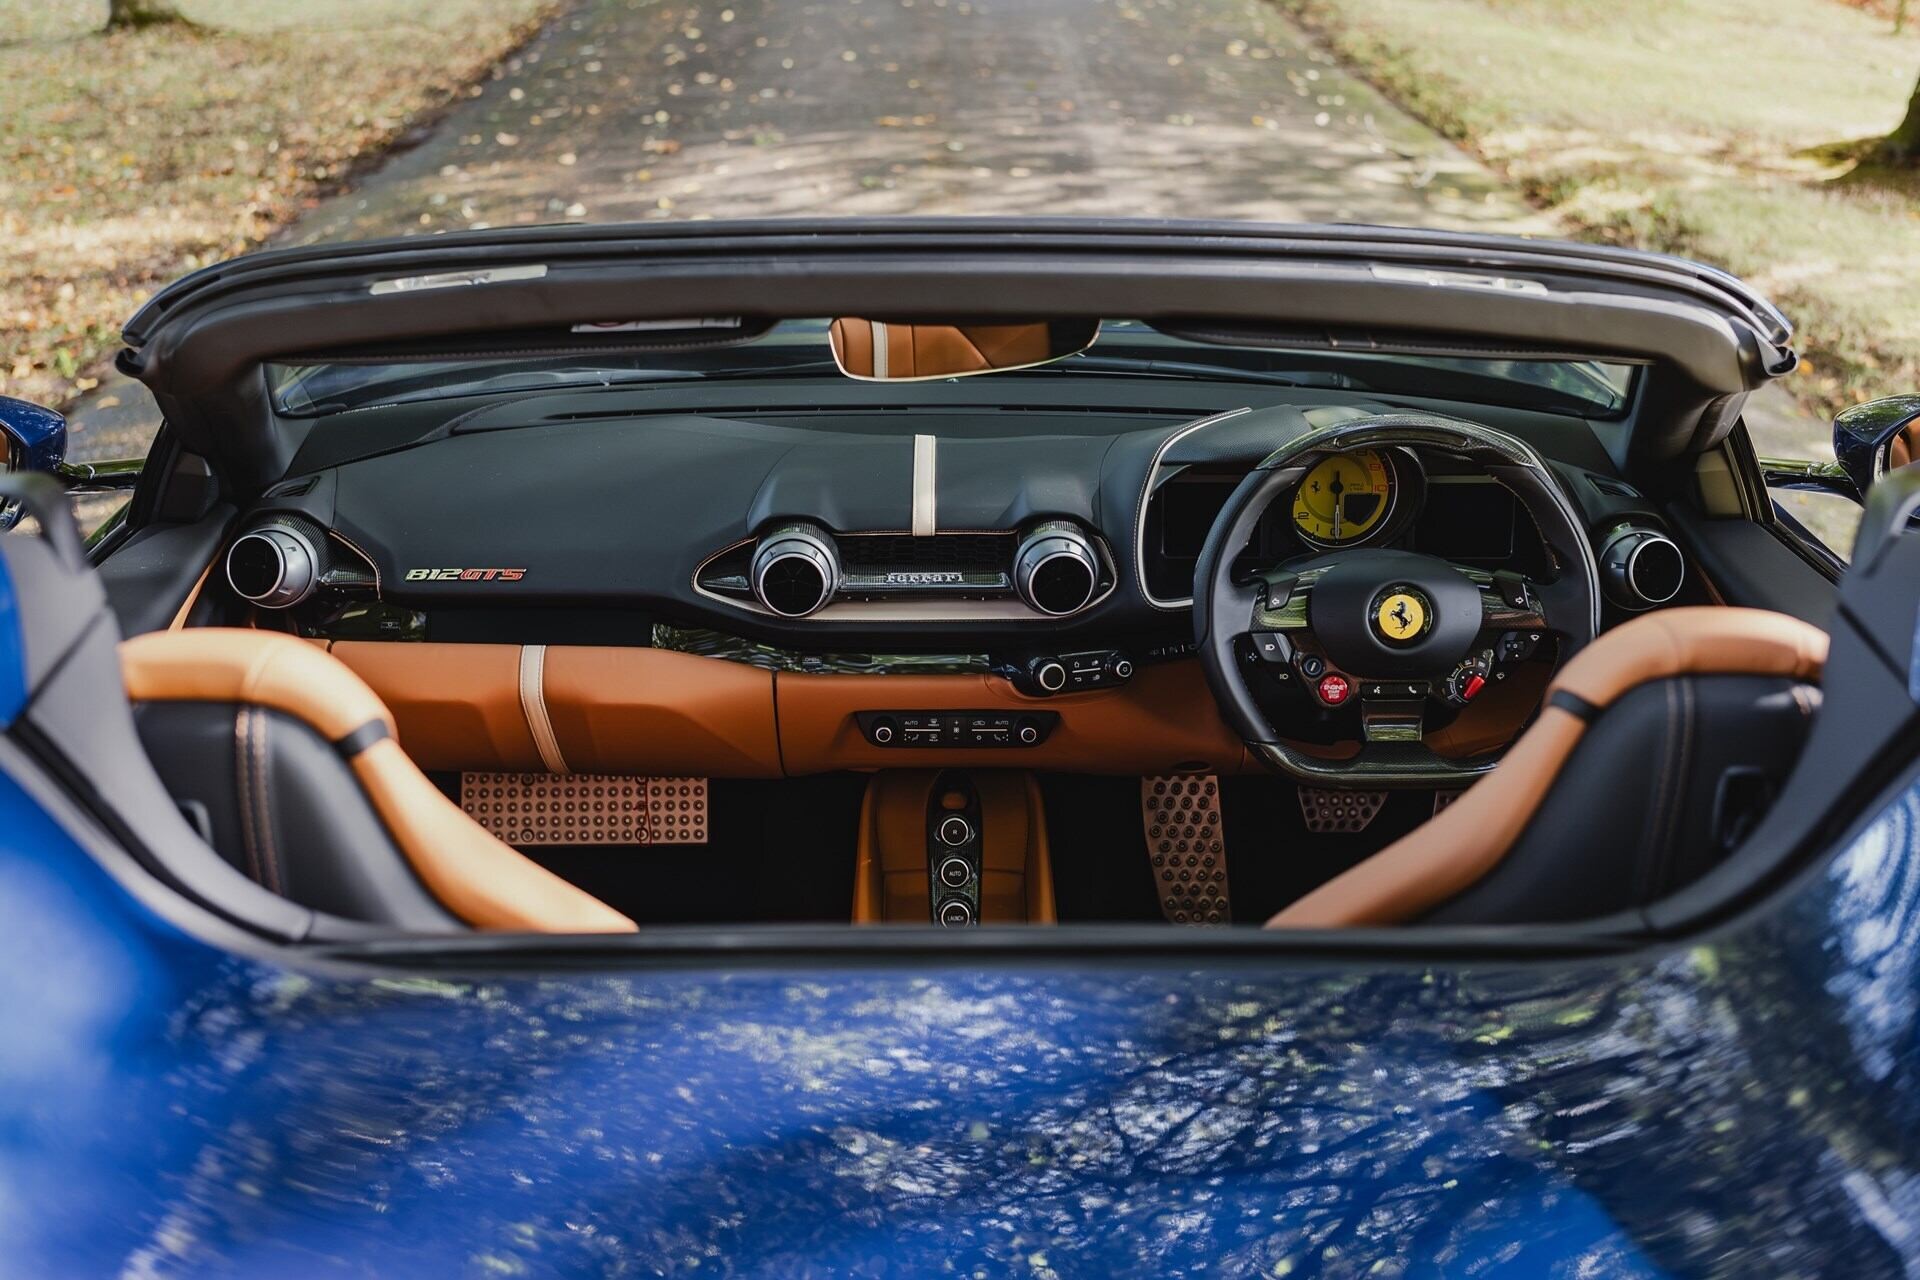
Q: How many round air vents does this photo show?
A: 4